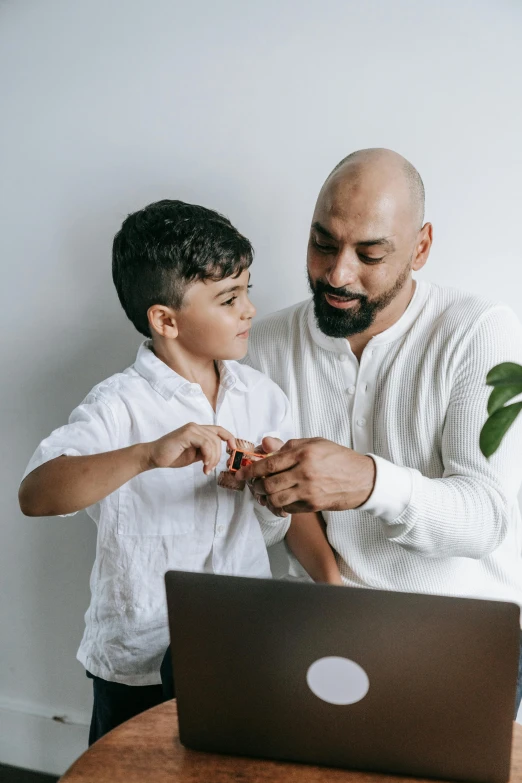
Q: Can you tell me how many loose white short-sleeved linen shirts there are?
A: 1